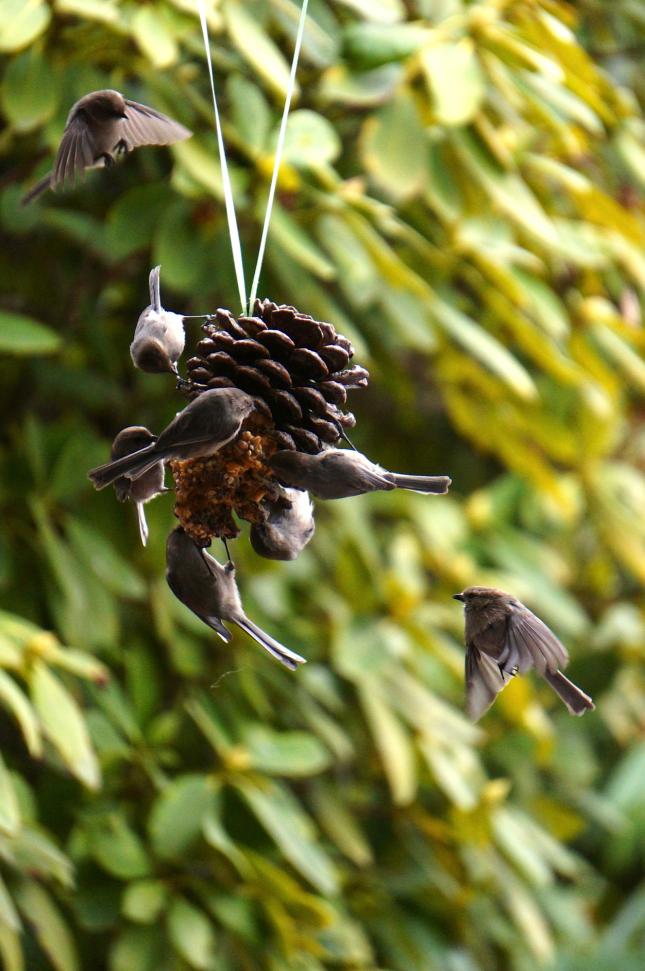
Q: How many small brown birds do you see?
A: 8